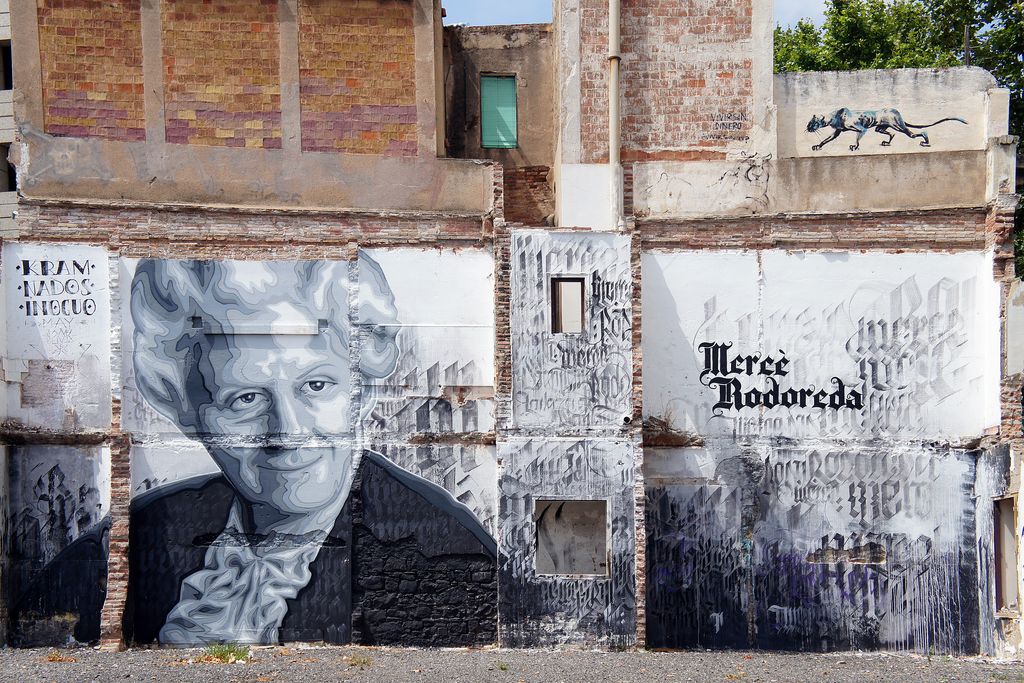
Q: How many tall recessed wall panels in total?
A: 3